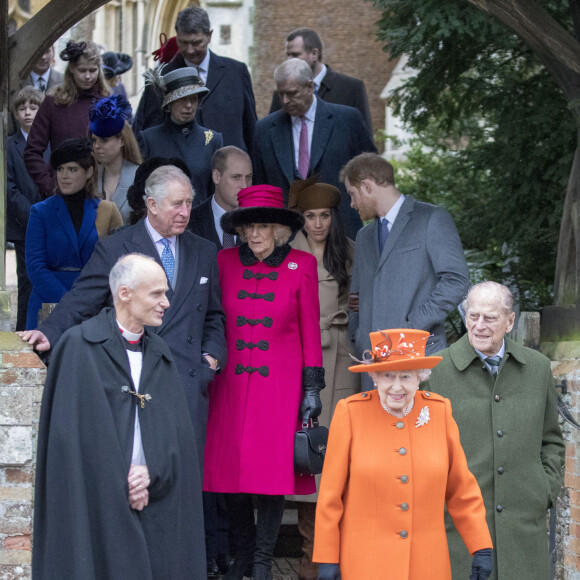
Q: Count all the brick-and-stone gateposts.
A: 2